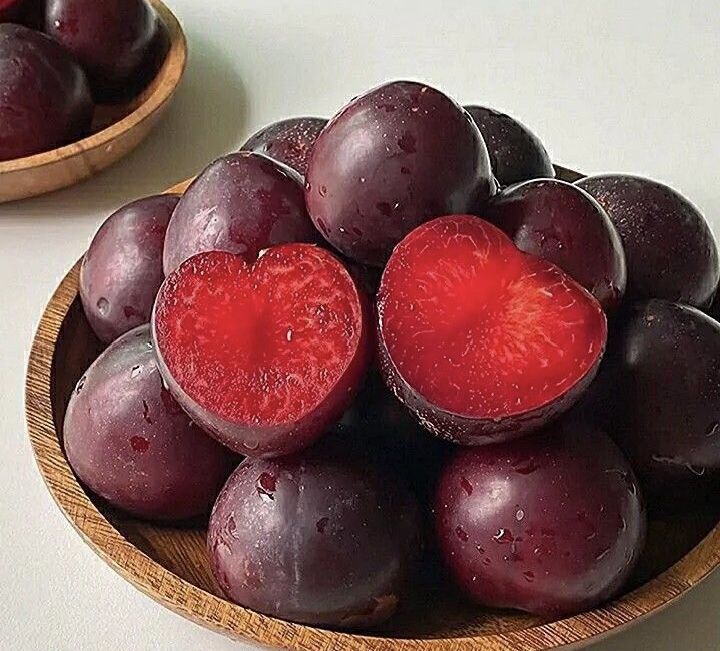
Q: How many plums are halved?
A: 2